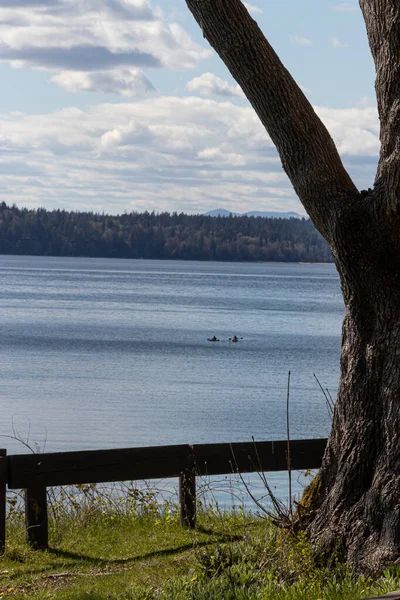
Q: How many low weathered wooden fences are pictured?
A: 1